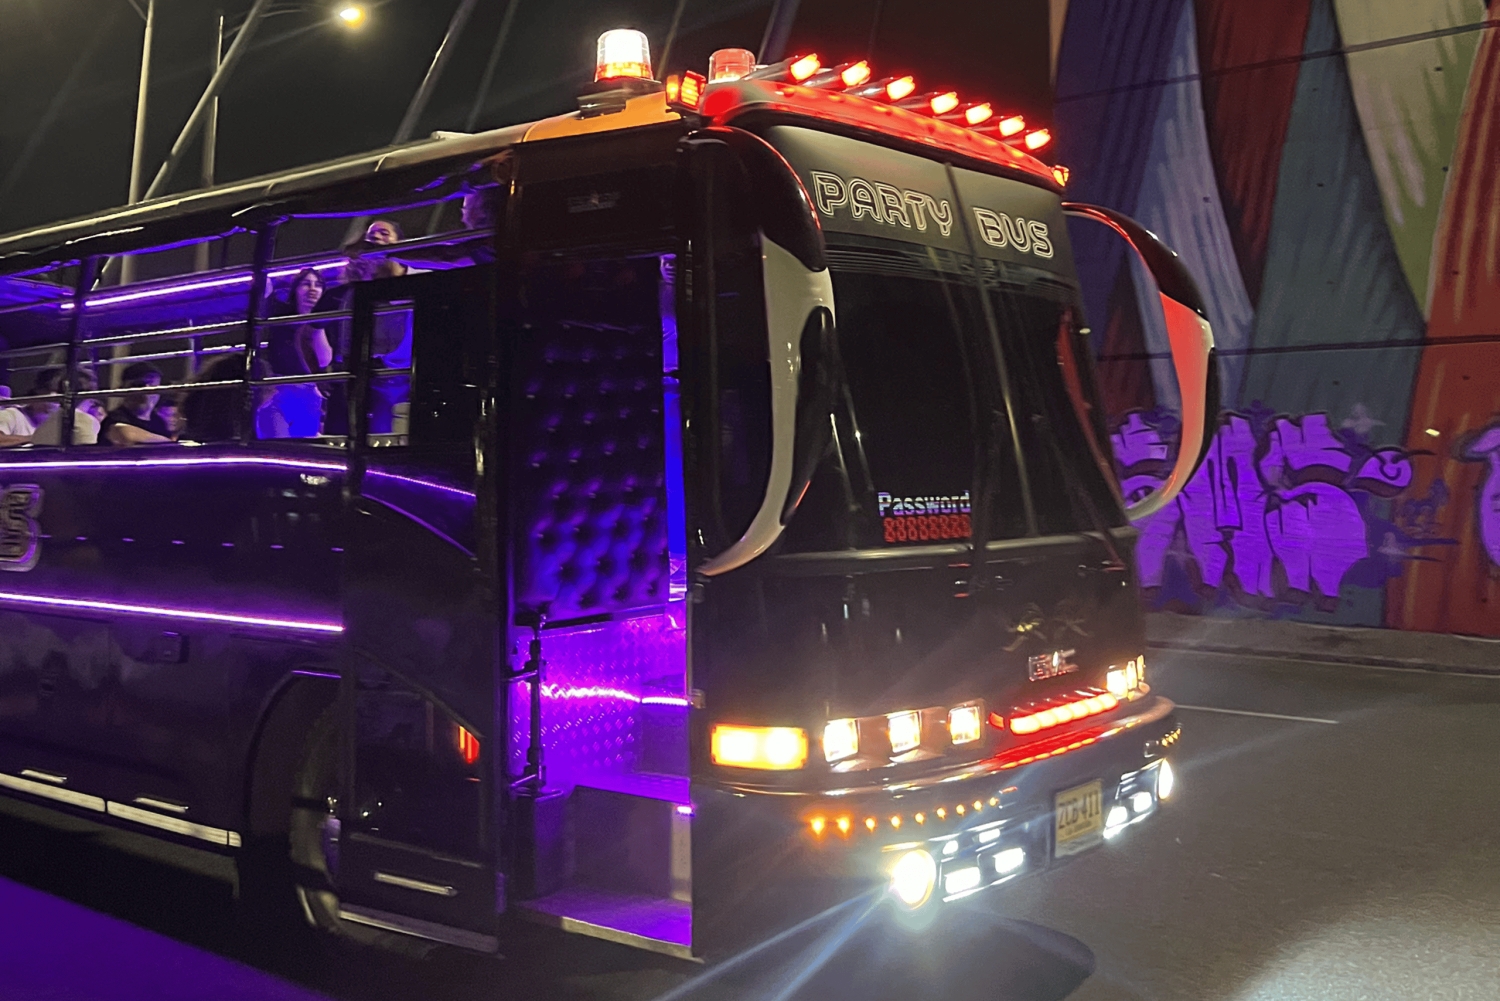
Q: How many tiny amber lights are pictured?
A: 13